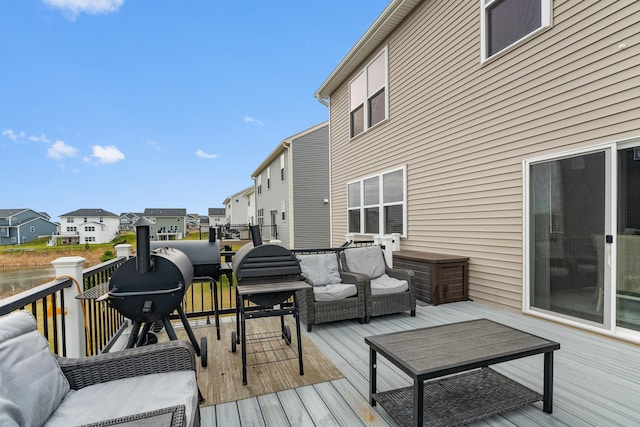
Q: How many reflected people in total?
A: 0